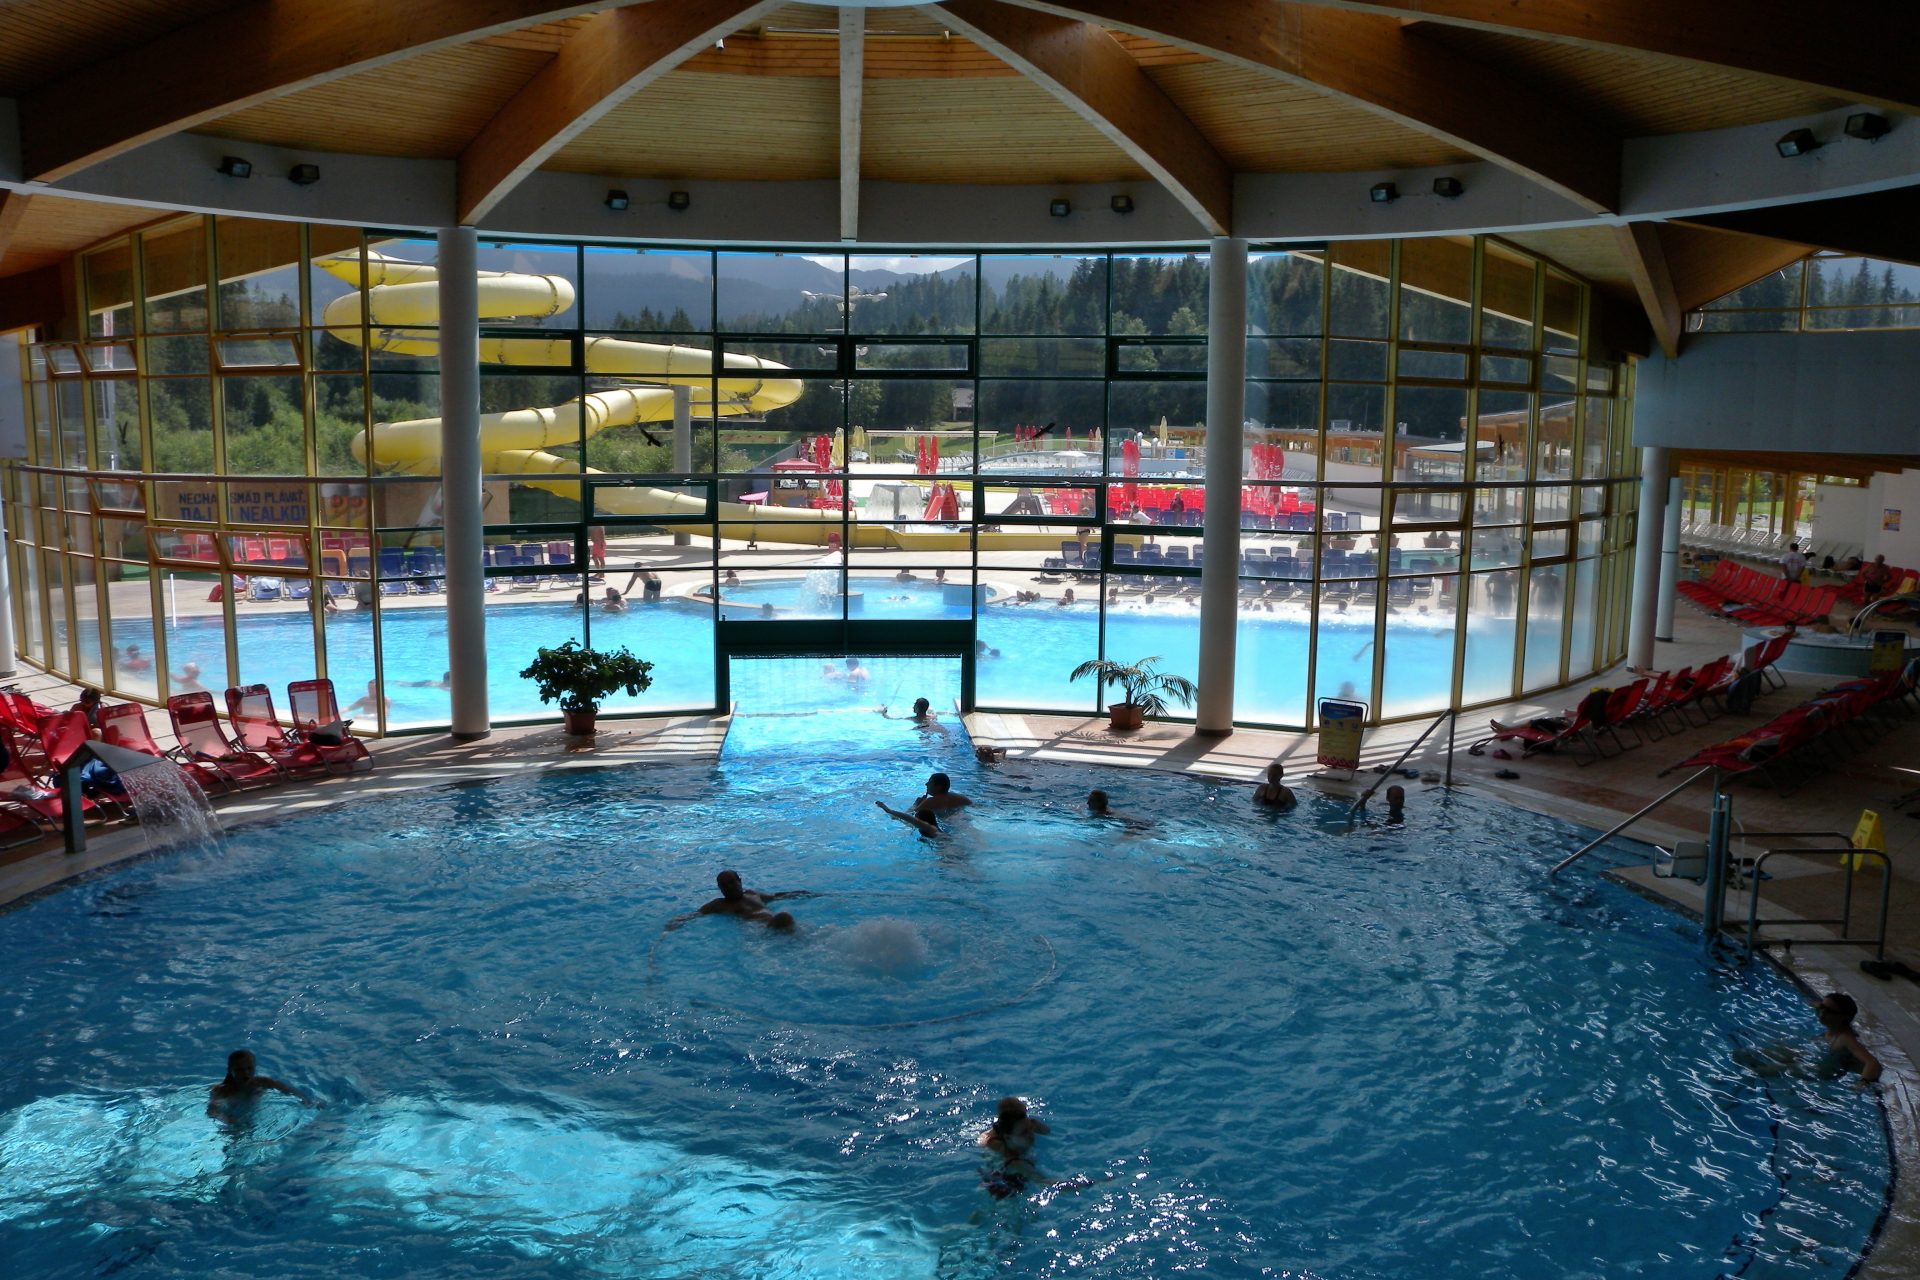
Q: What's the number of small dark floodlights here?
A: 10